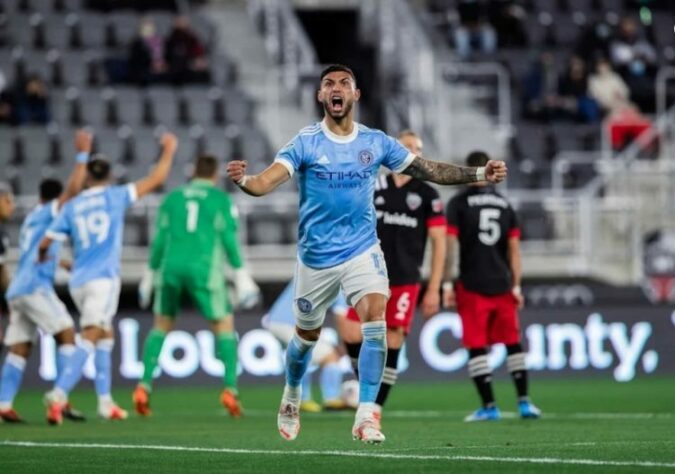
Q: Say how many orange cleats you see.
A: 2